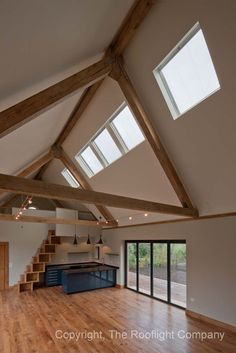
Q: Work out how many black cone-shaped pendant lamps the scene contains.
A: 3